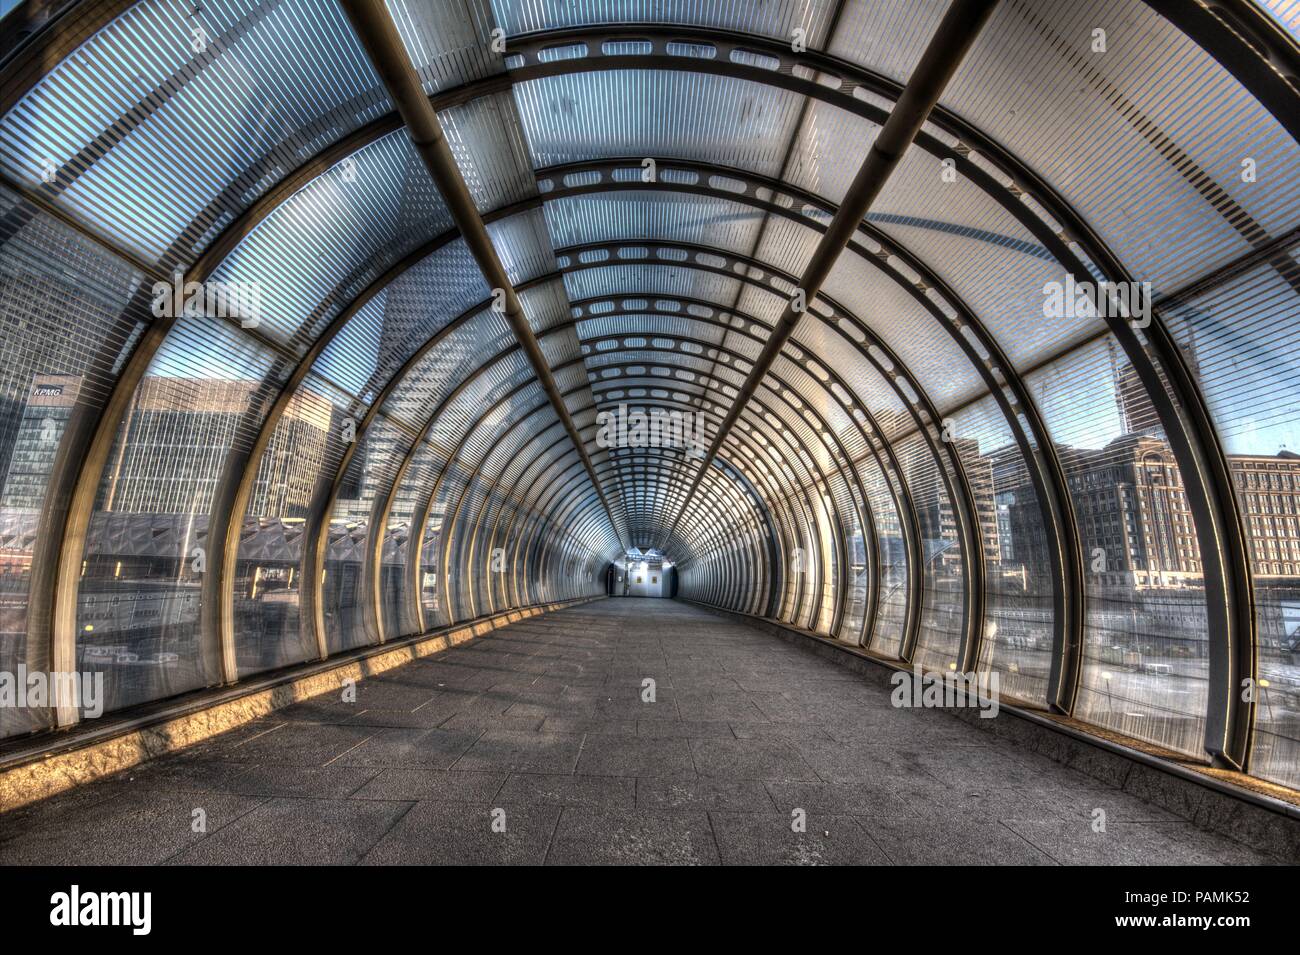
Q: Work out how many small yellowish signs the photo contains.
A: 2